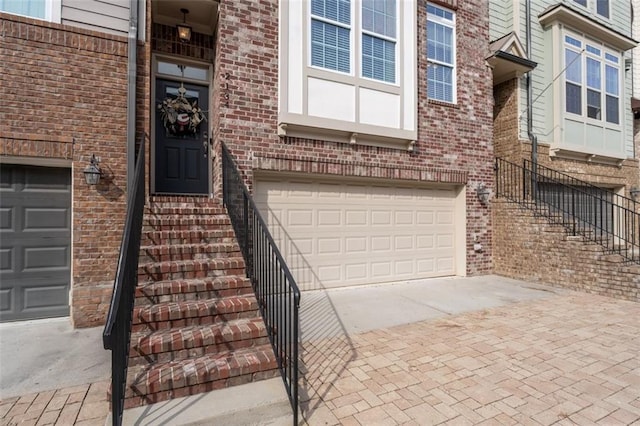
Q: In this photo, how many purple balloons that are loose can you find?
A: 0